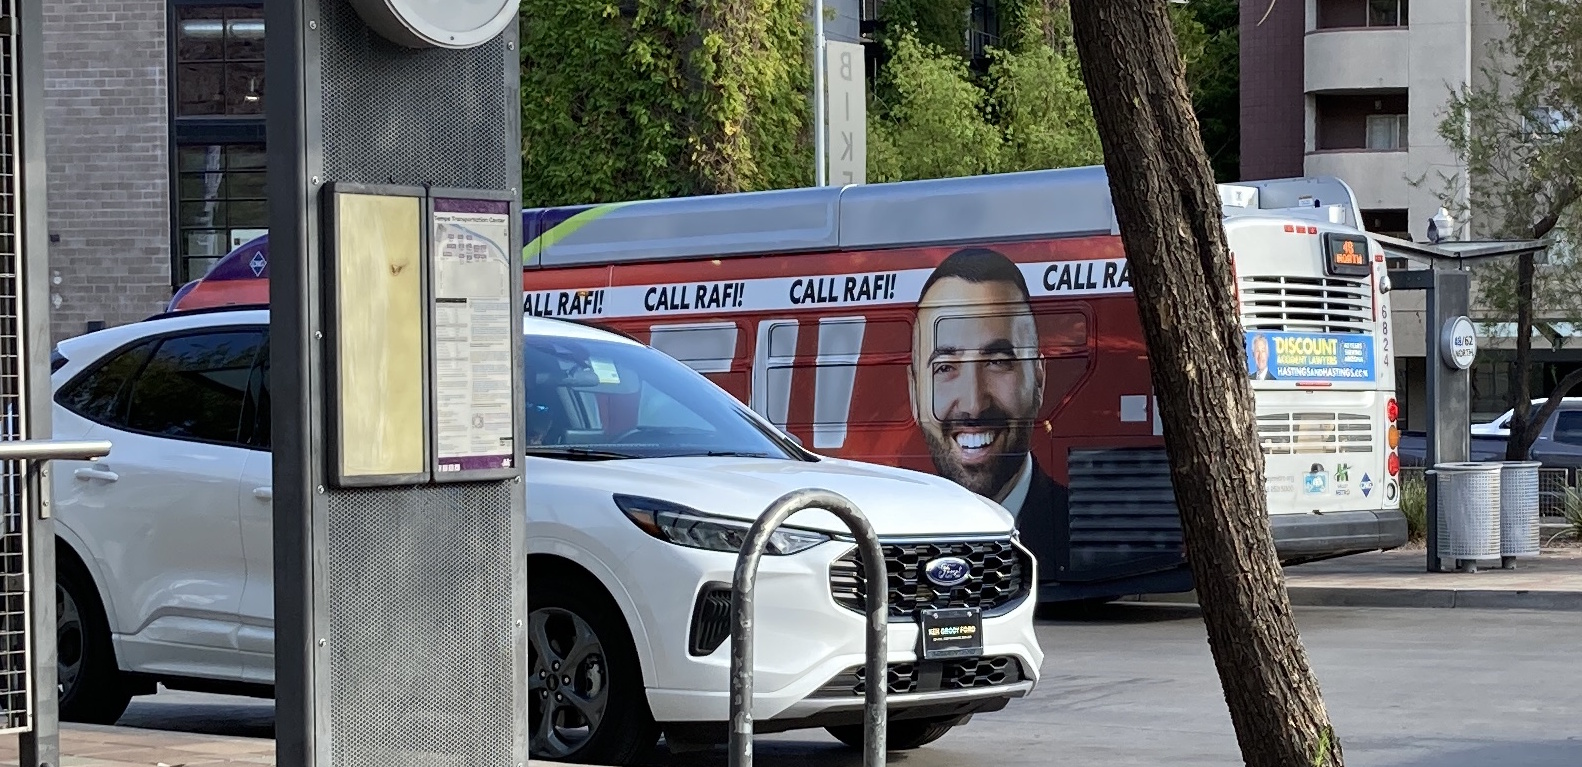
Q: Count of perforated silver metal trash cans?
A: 2